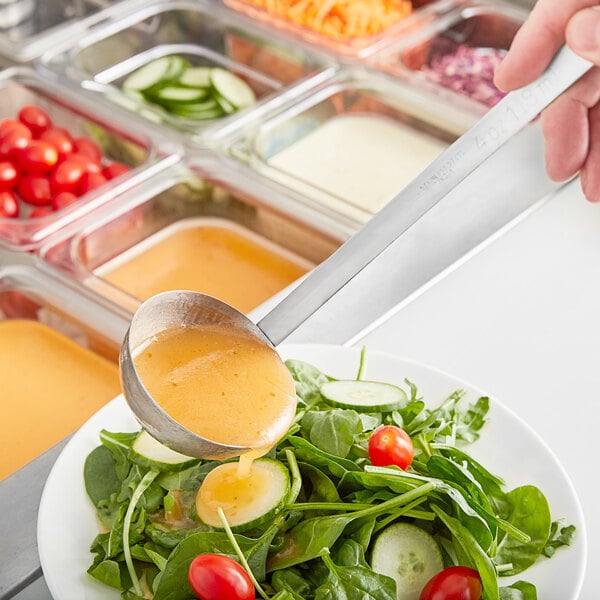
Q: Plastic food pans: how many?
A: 8